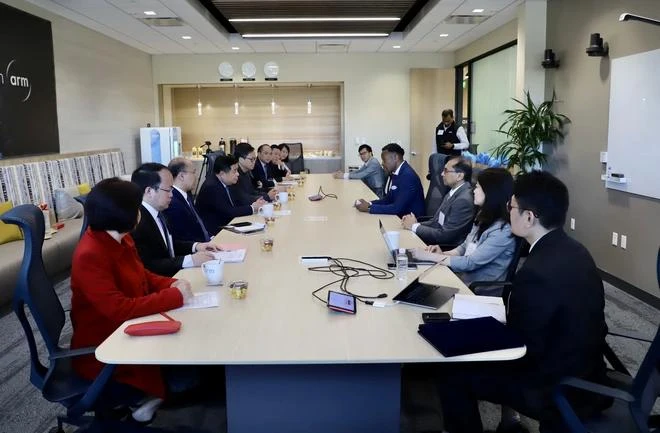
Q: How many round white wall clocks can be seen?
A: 3